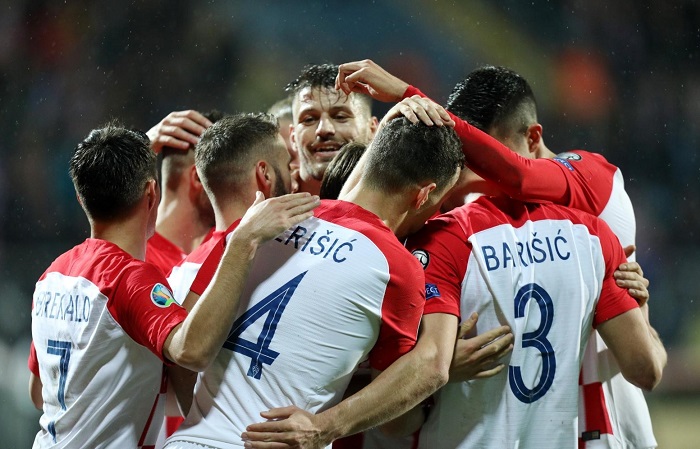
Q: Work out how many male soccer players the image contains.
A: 9